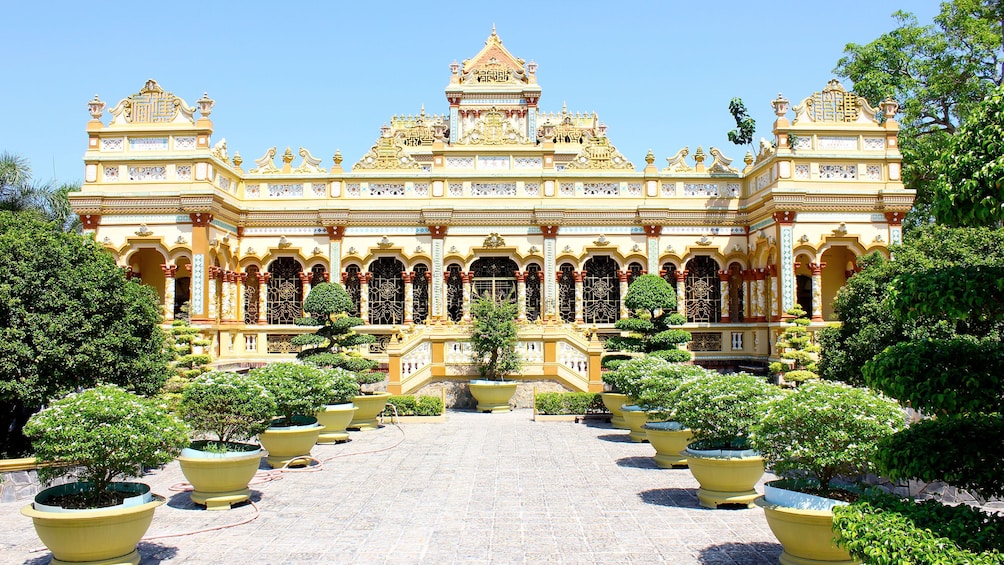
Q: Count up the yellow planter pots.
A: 11